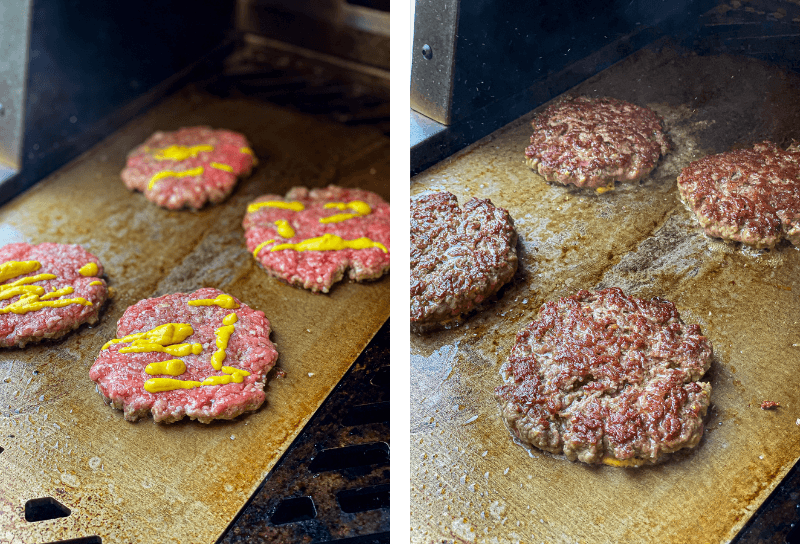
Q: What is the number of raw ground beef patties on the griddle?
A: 4